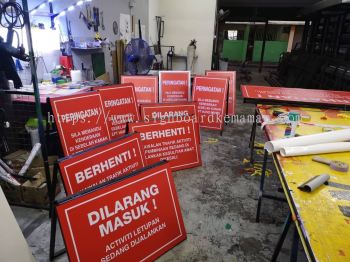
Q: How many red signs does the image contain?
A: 11